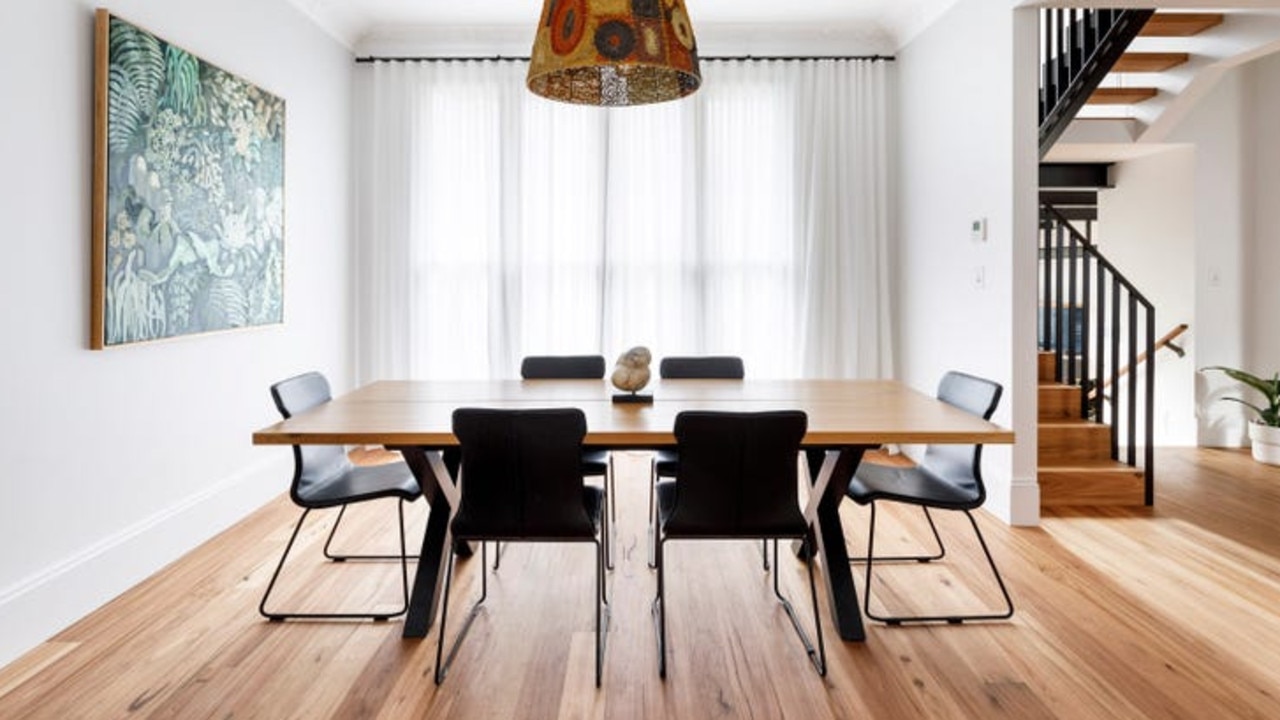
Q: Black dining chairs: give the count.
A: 6